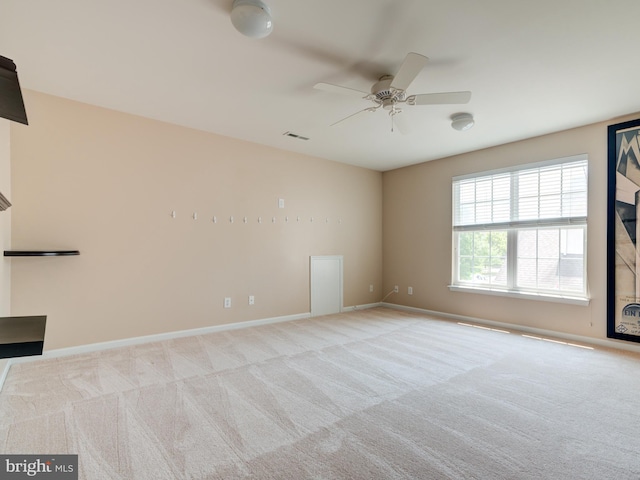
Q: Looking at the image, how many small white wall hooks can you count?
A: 12